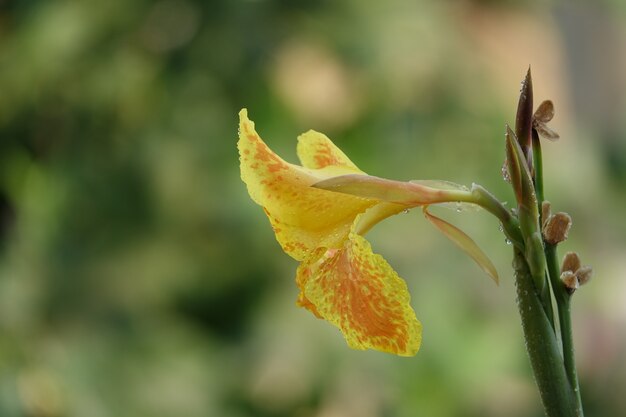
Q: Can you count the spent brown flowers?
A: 3